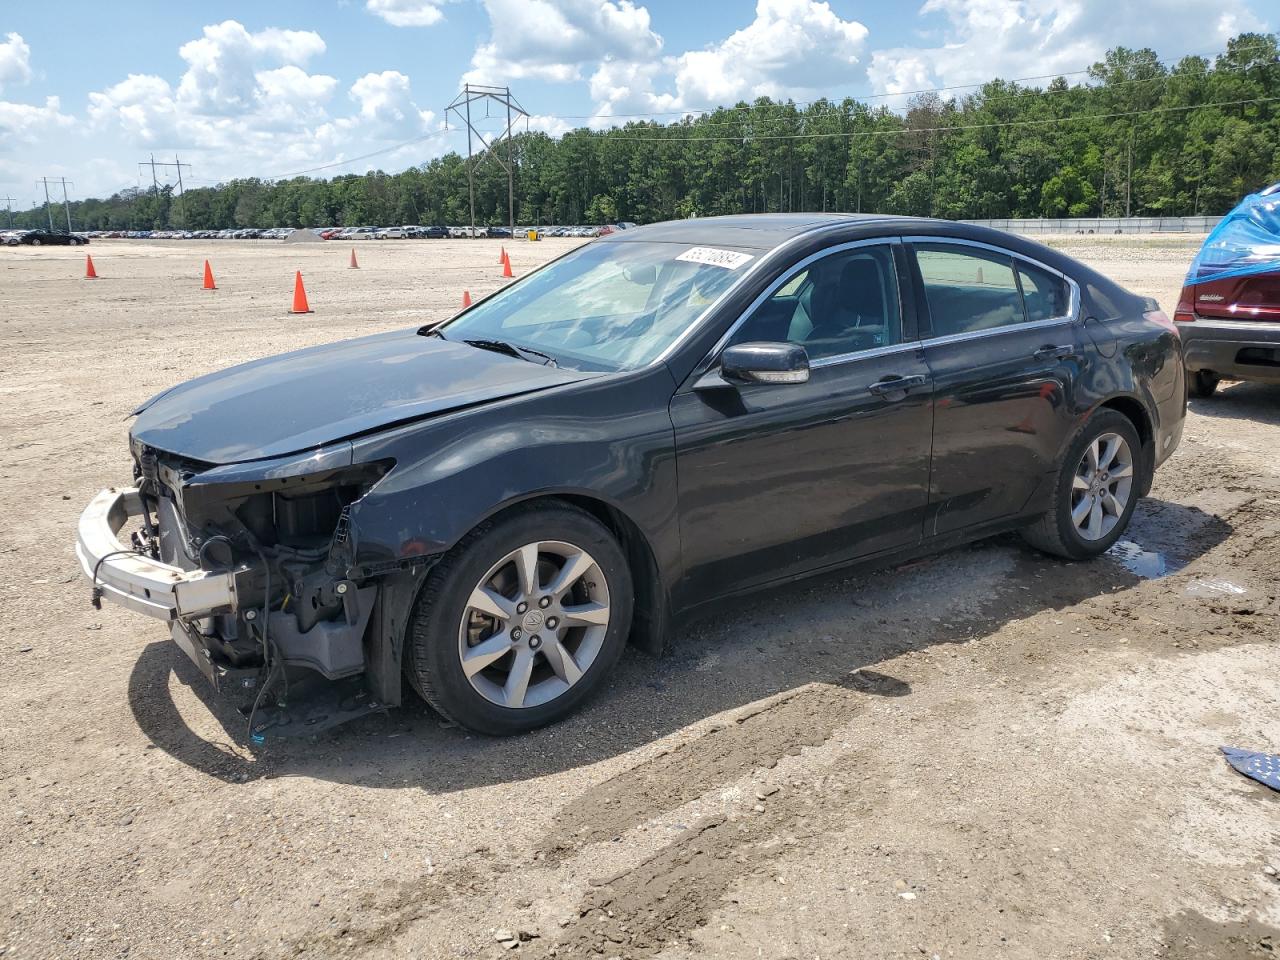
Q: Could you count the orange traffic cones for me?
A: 7